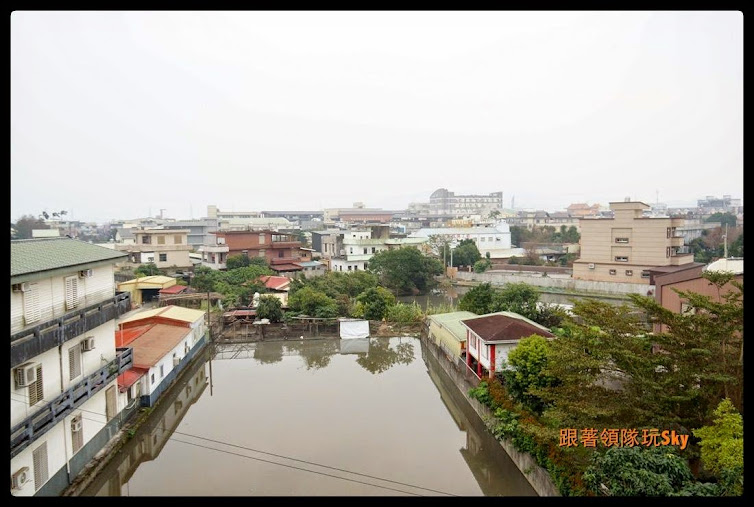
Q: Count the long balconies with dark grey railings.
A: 2